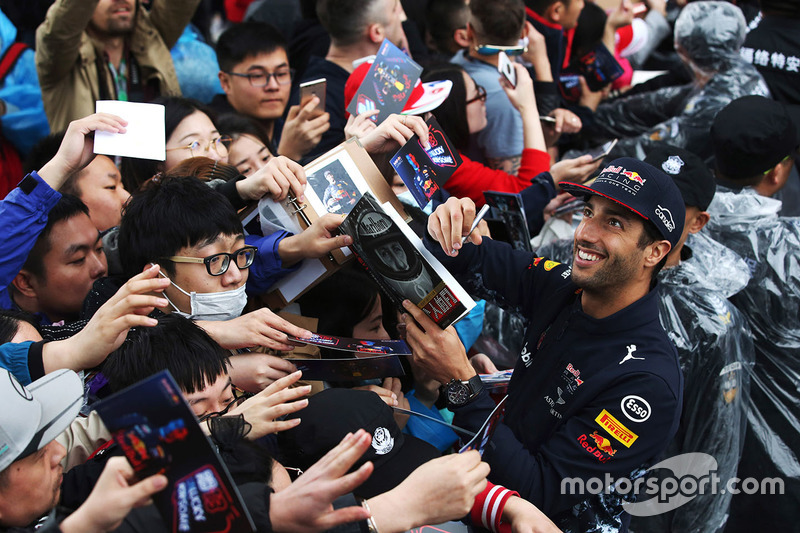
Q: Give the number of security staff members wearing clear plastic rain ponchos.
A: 3